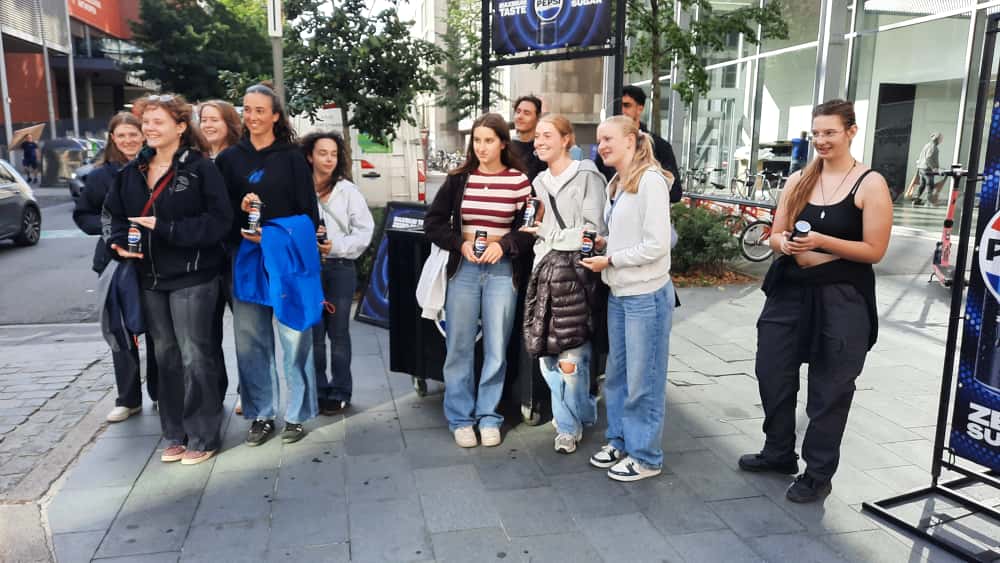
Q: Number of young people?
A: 11